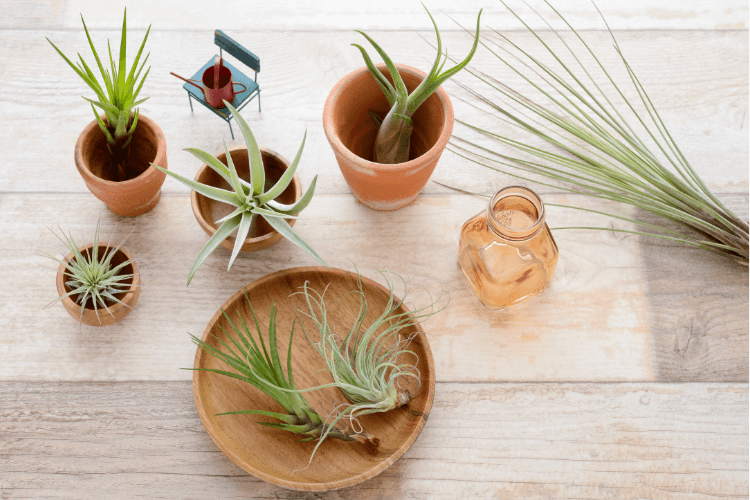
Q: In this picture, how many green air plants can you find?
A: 7